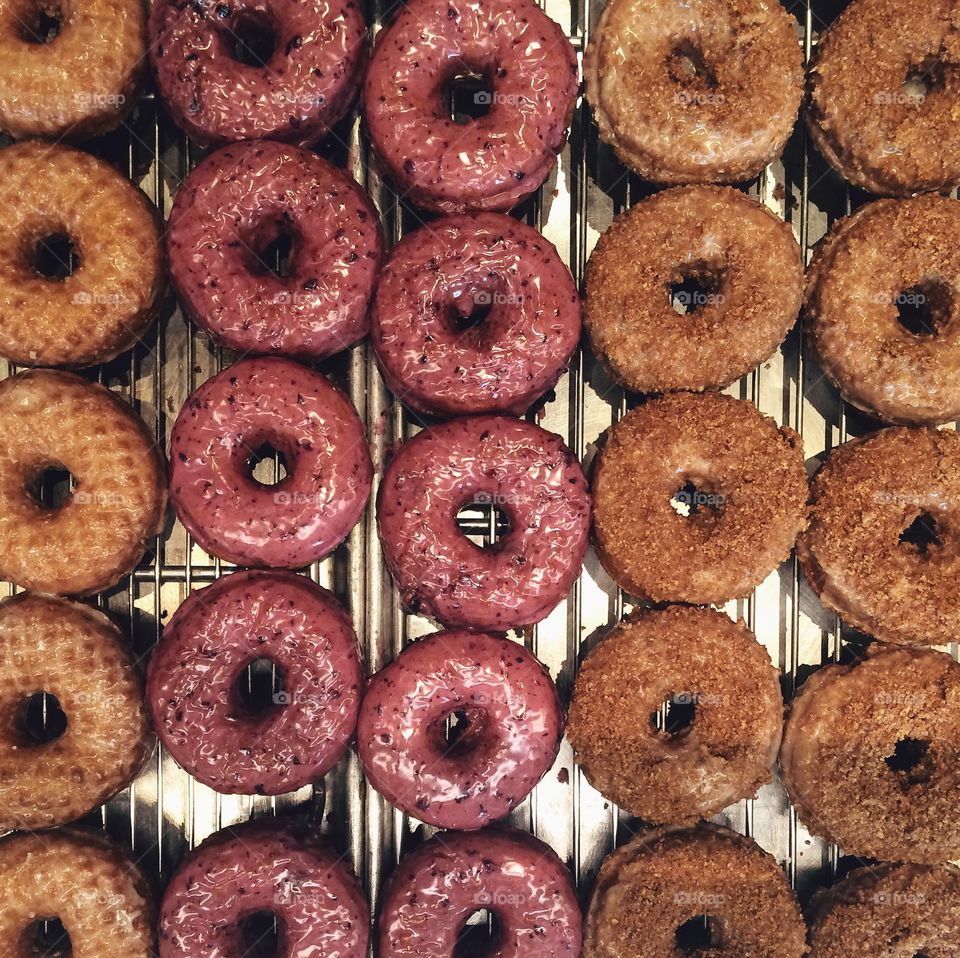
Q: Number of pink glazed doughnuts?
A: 10